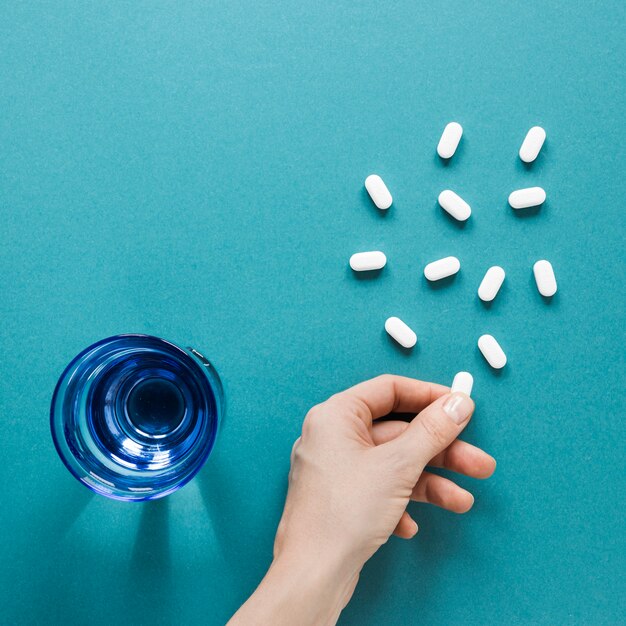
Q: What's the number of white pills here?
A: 12